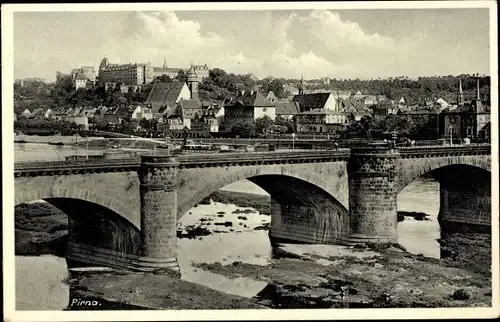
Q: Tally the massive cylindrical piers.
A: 2